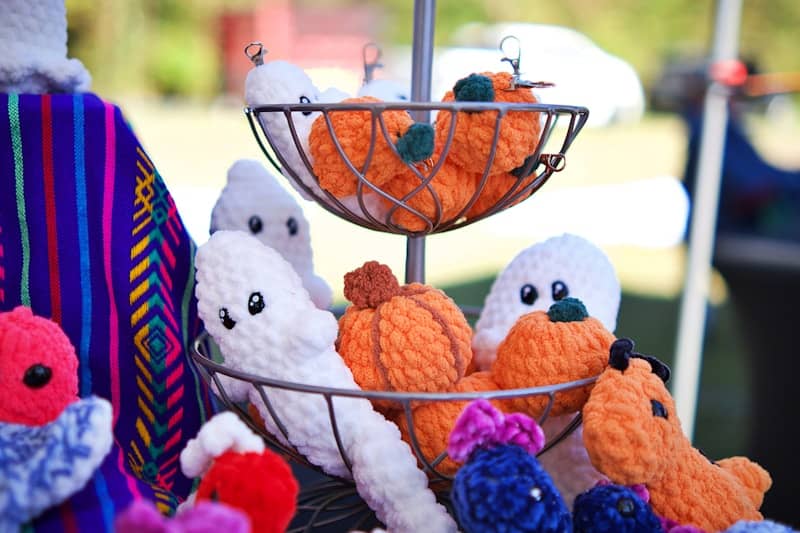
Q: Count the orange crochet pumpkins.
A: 7